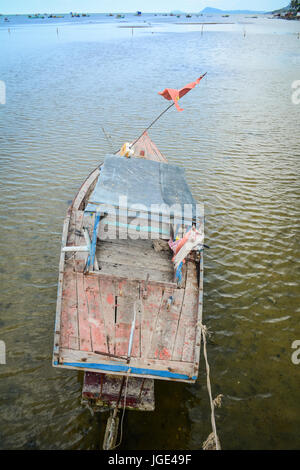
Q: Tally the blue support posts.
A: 2